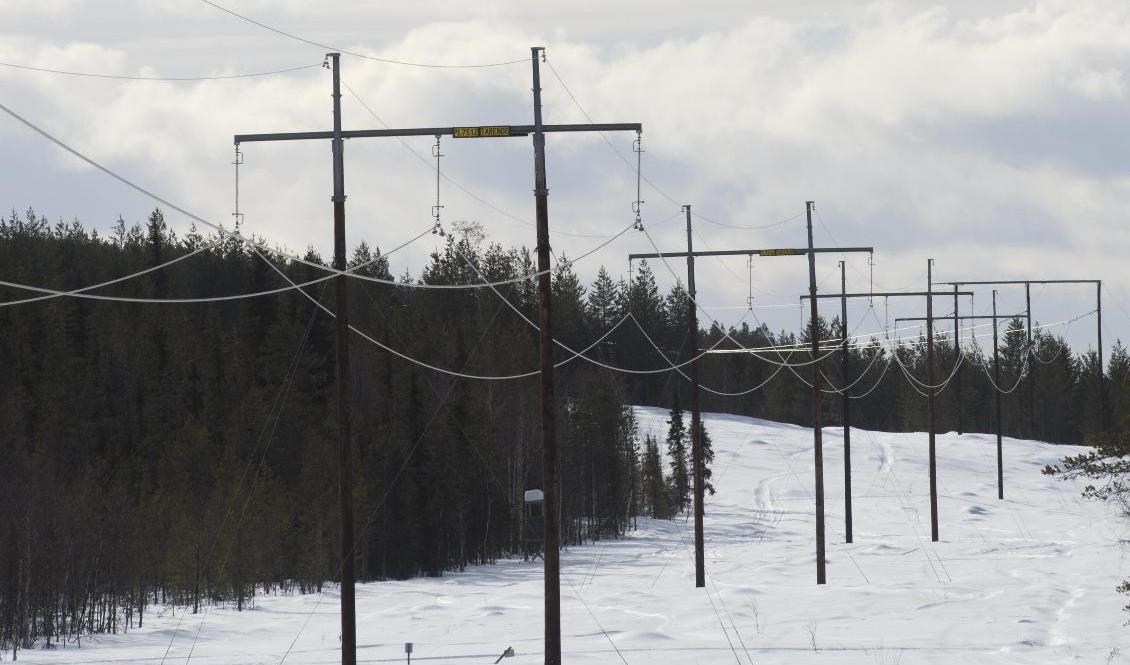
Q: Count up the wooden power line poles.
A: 10